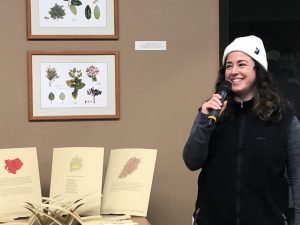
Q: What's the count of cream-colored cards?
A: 3